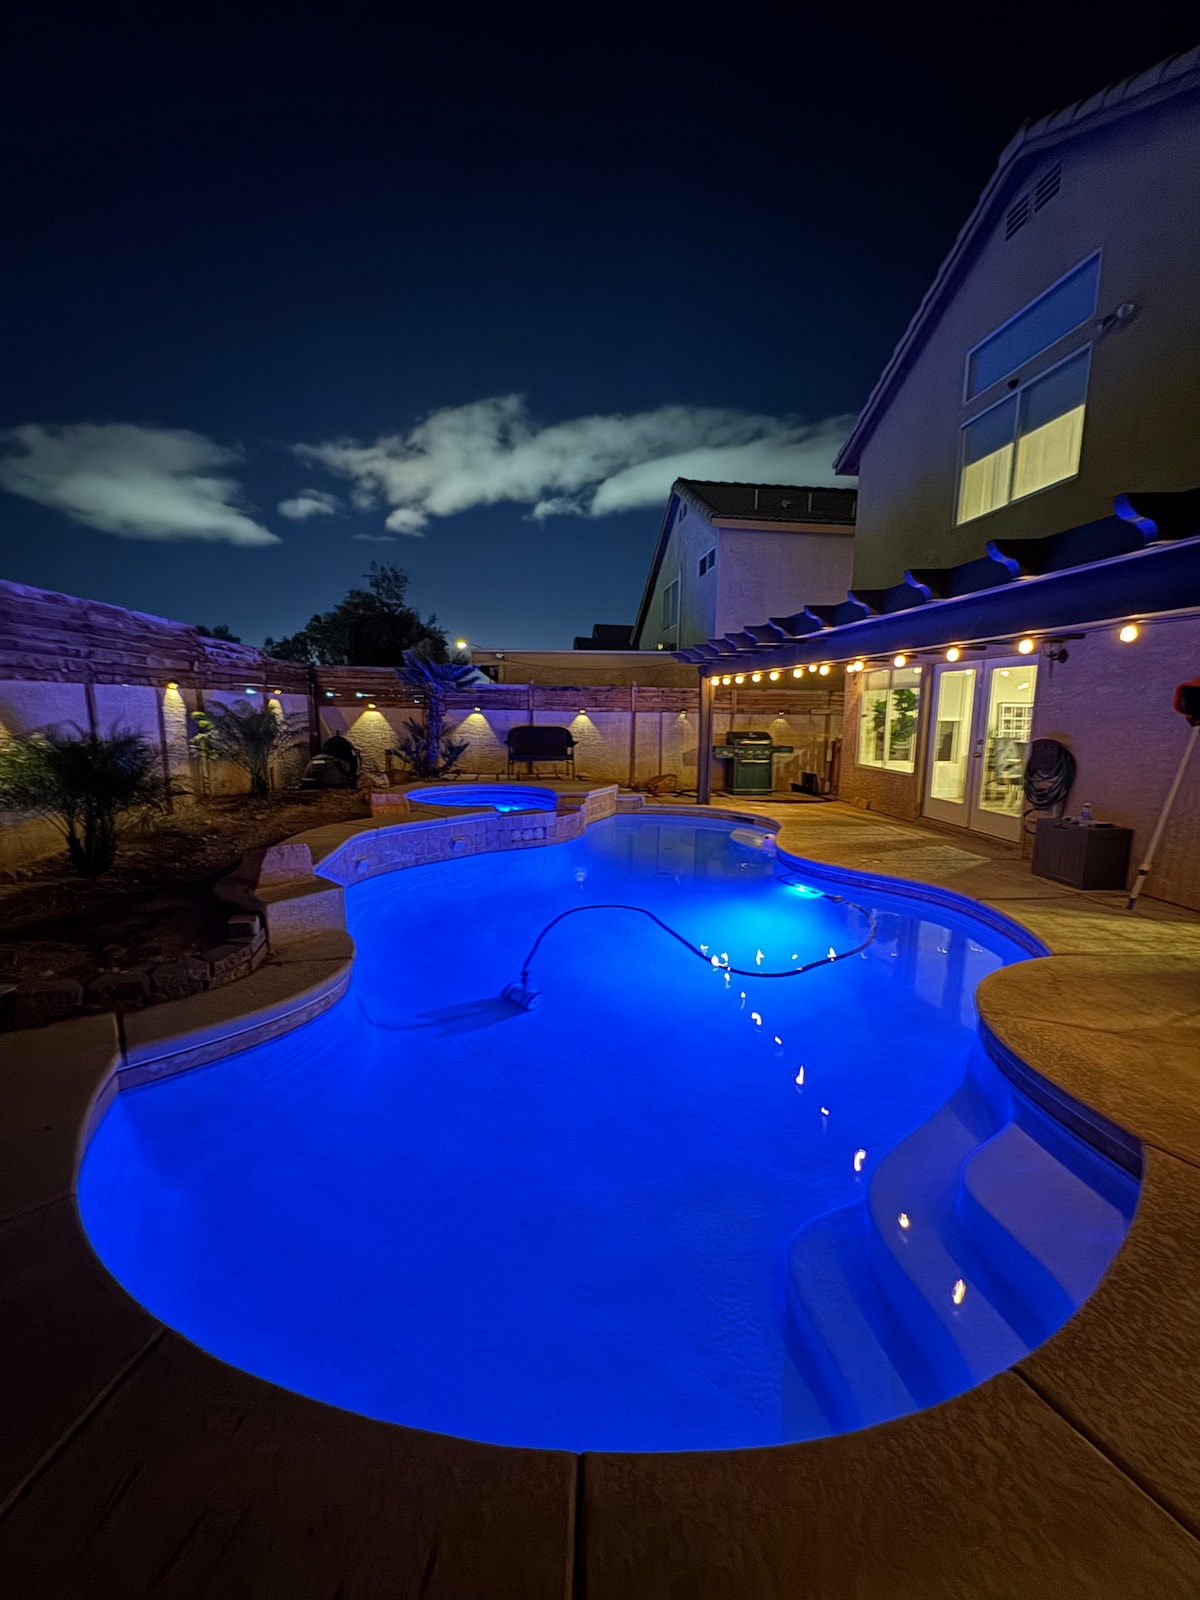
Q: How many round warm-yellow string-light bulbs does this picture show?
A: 14